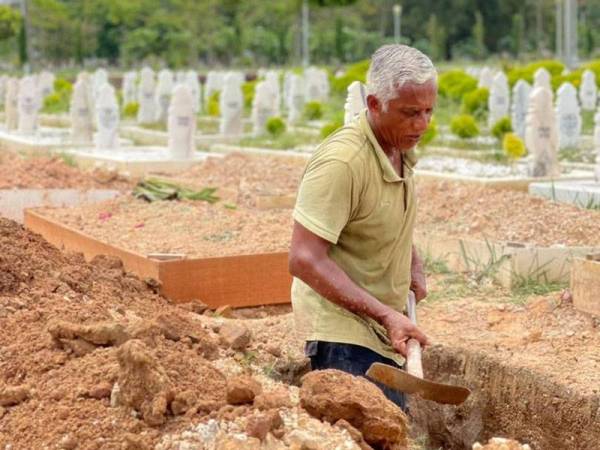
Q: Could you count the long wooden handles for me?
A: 1